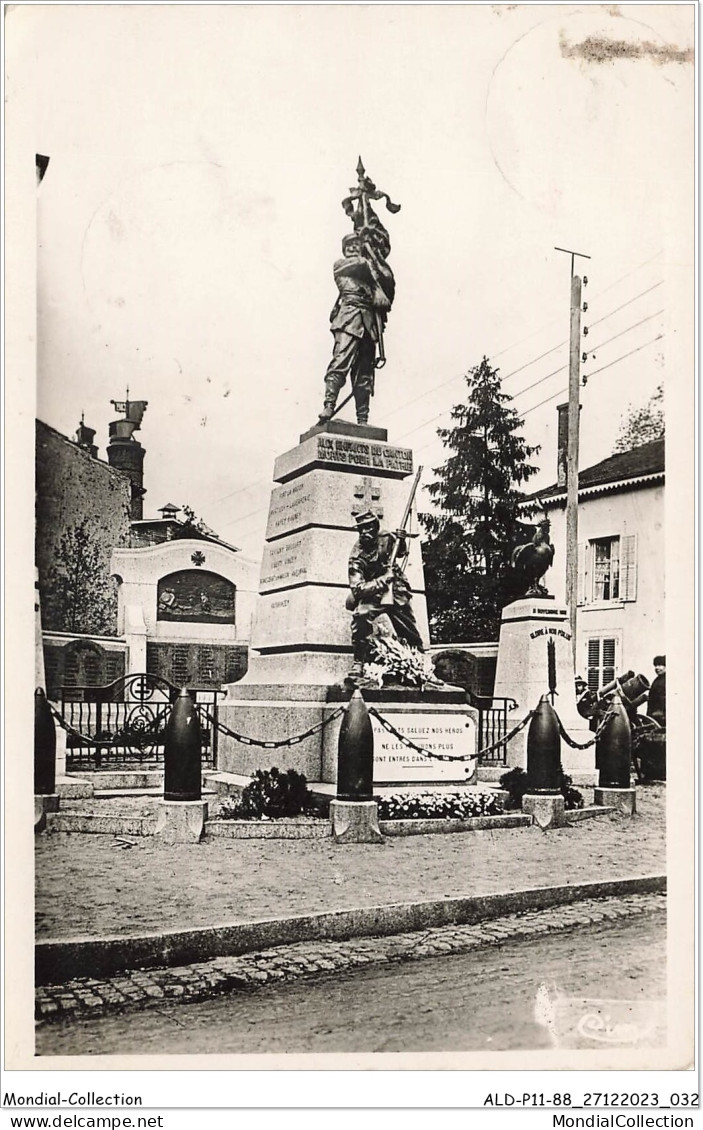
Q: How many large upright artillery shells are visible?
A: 5